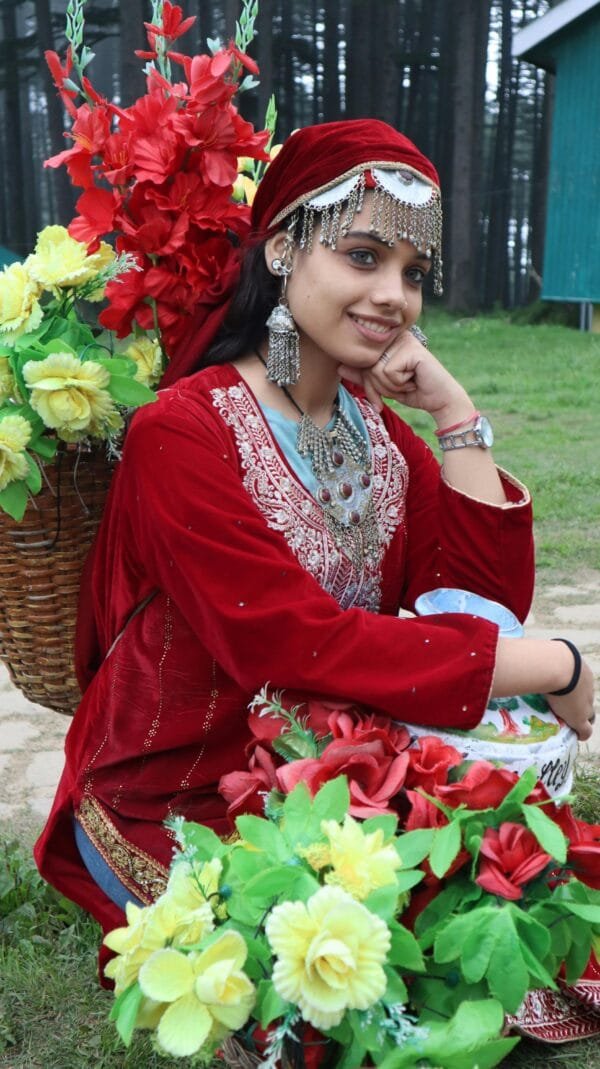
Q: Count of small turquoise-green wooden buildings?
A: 1